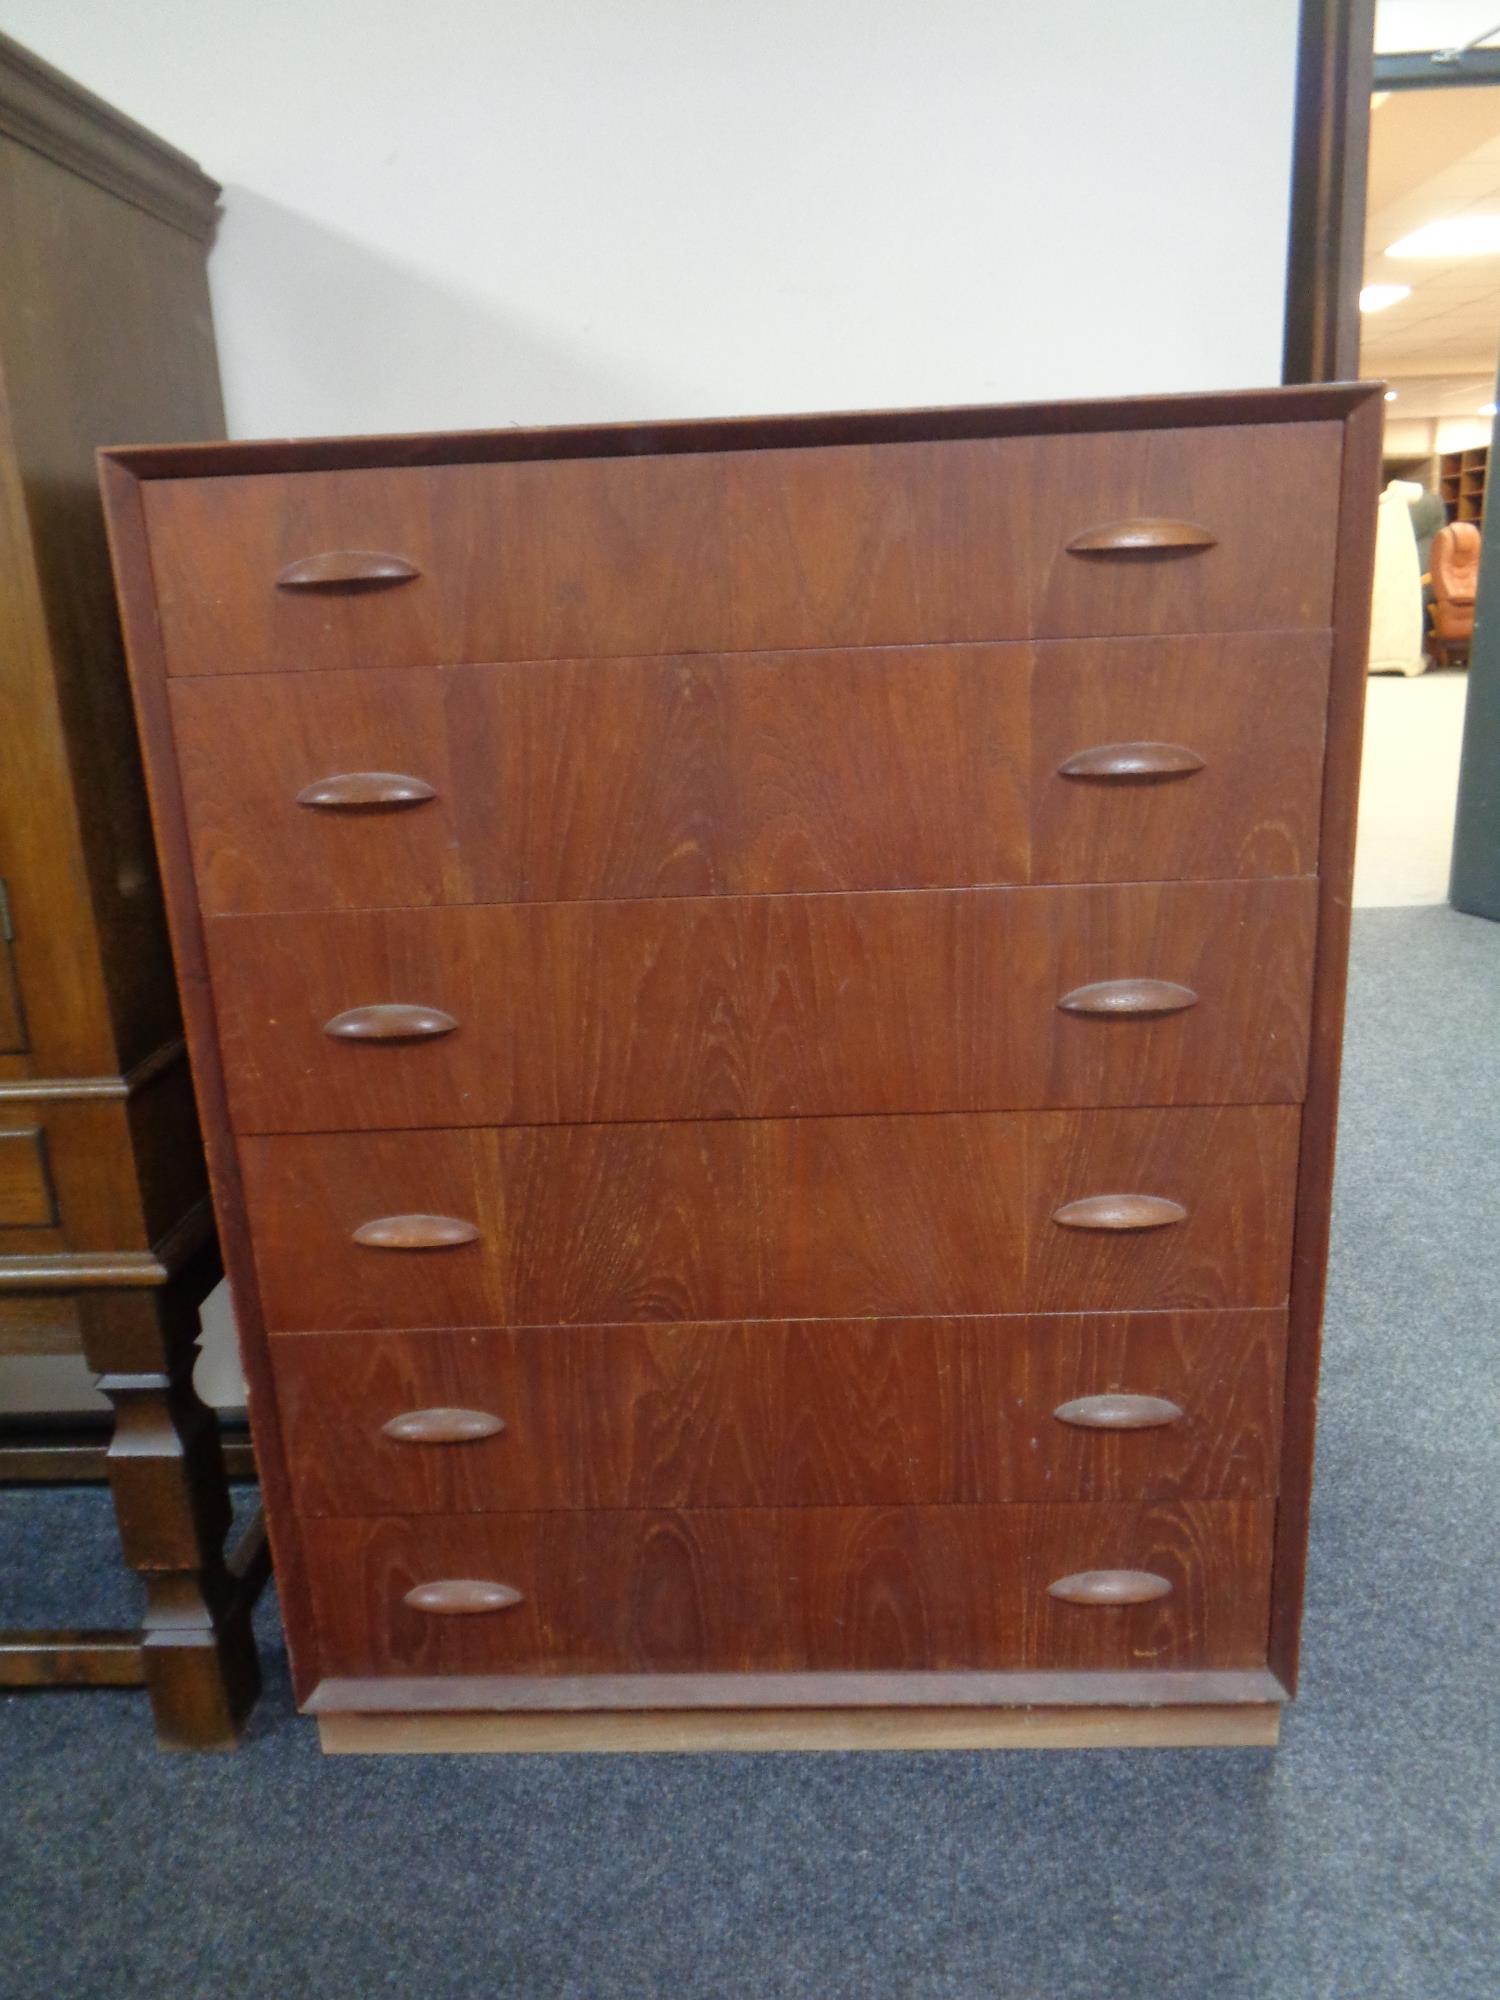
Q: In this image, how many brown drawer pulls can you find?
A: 12